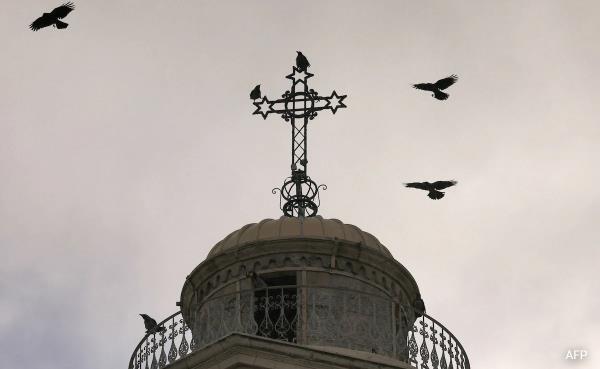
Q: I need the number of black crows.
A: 6